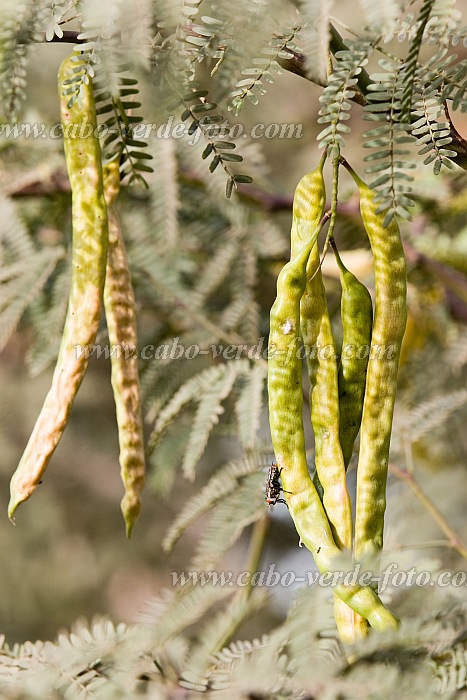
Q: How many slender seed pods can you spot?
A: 6